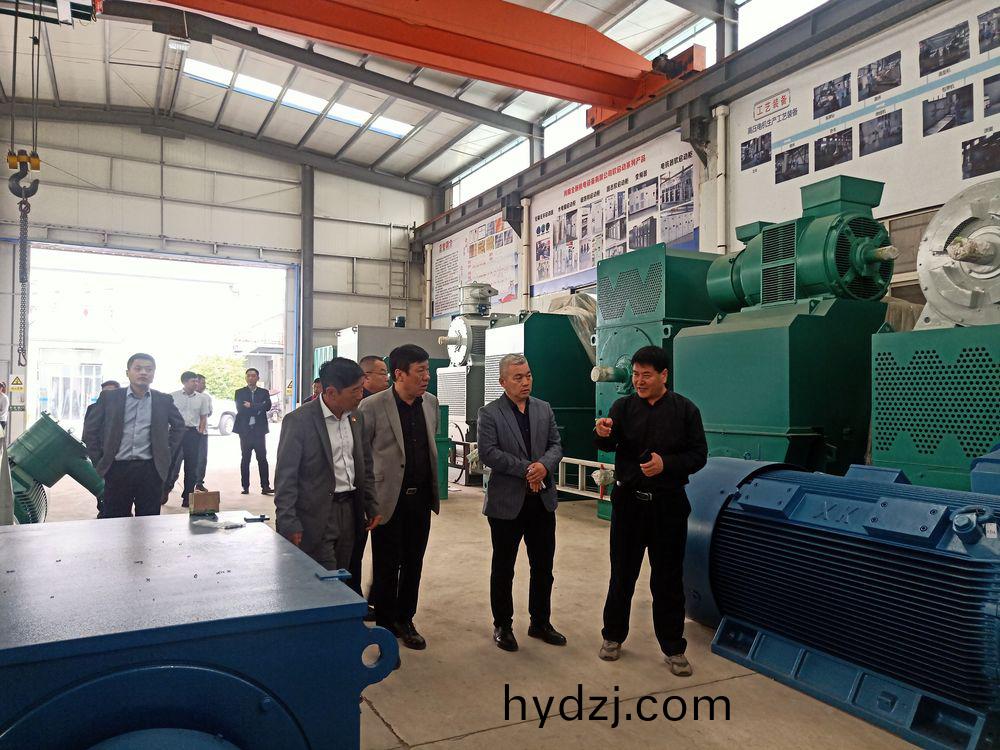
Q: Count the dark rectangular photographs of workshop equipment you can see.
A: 11